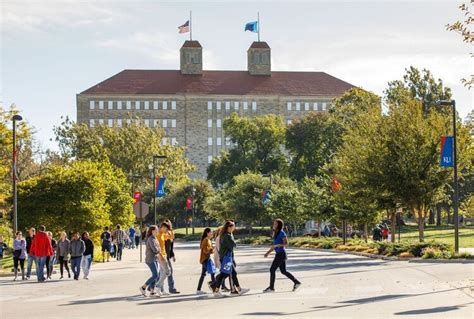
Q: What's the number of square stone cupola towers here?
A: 2